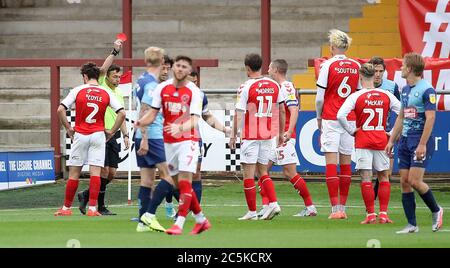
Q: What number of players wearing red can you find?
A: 6